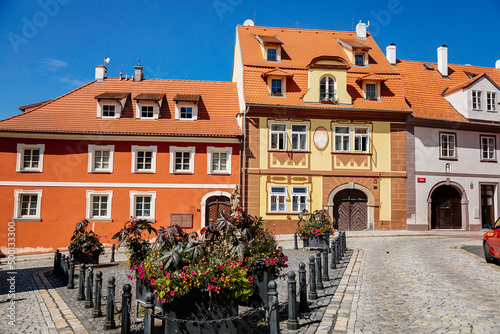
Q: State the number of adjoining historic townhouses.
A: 3